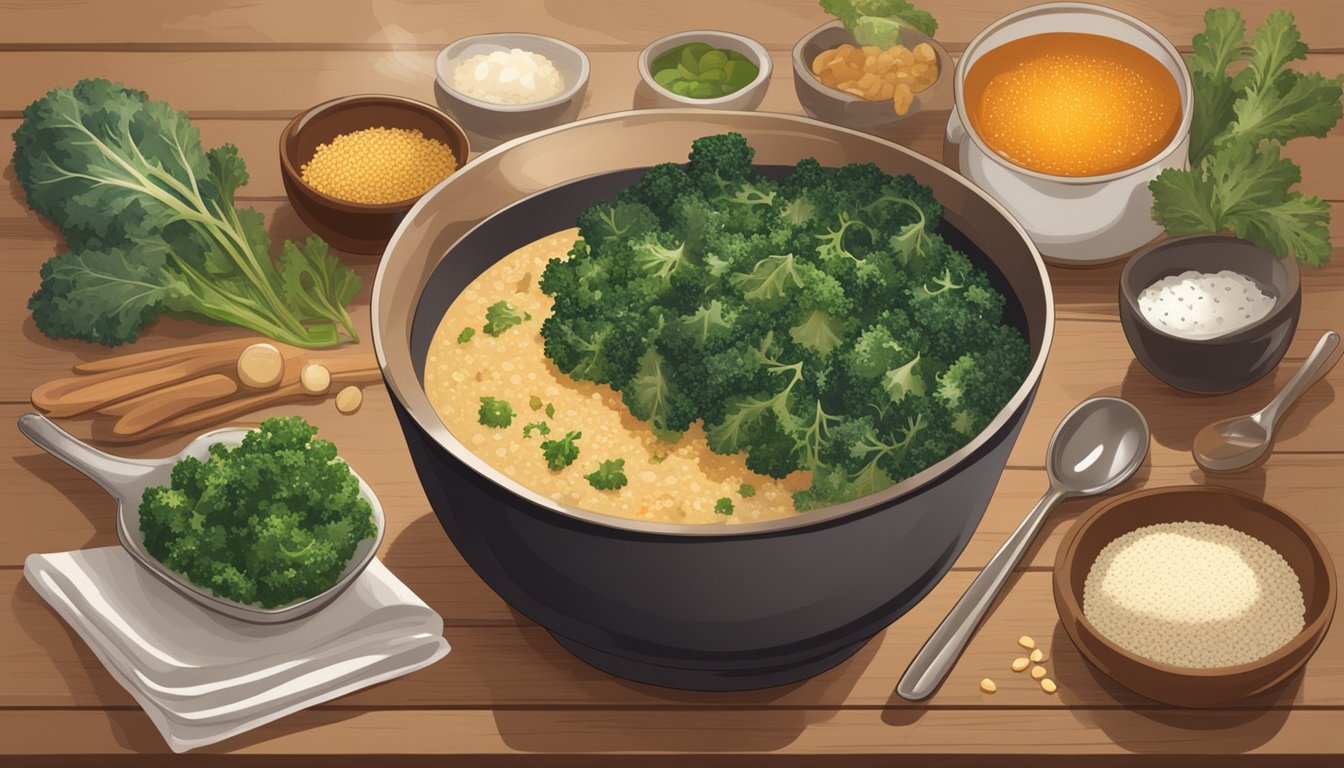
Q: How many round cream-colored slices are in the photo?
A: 3